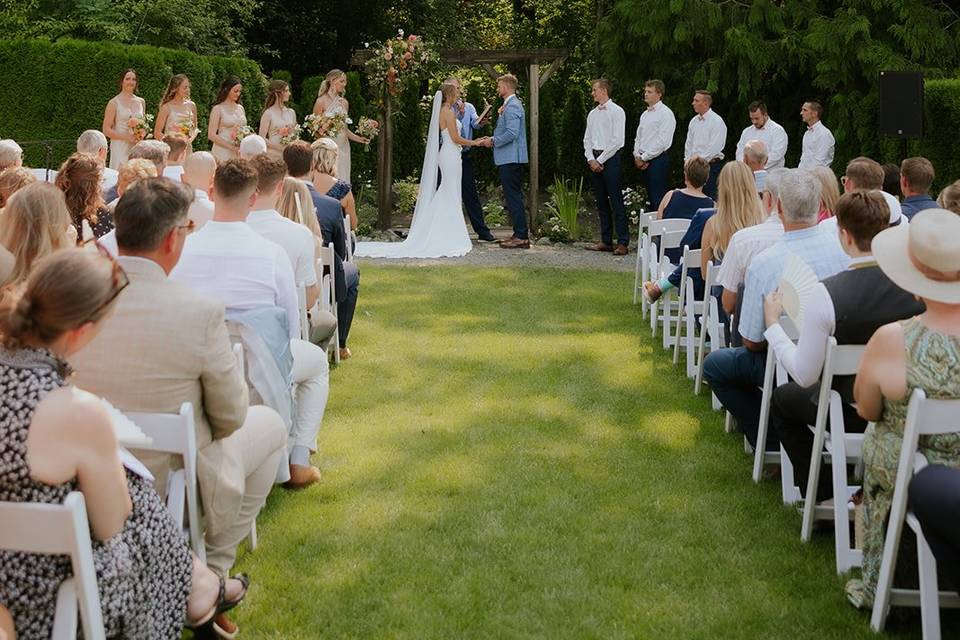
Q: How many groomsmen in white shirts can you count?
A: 5